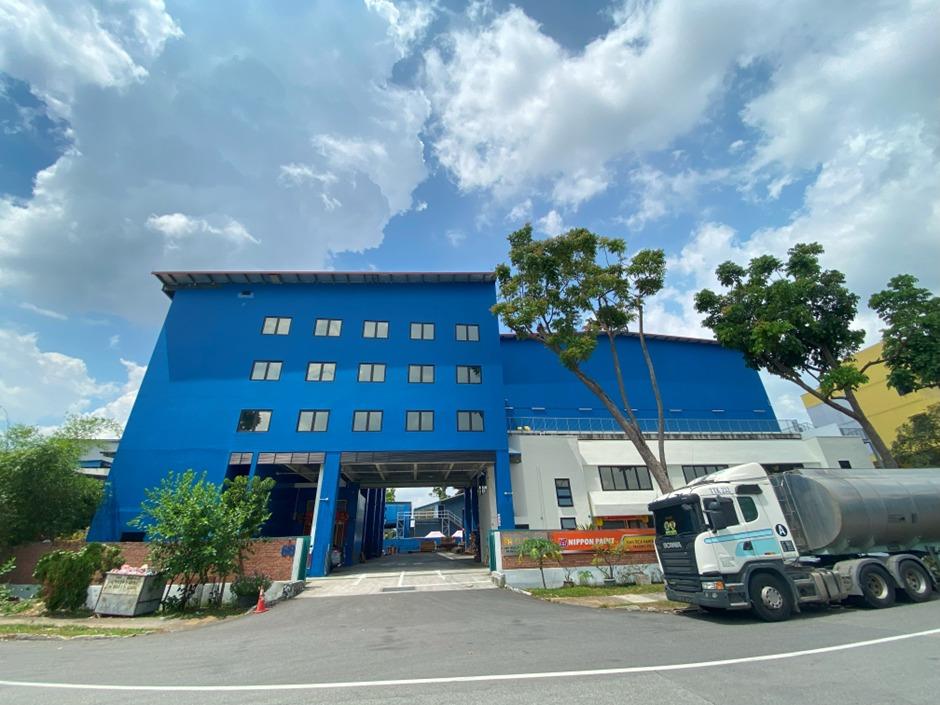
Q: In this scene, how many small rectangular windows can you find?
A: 15